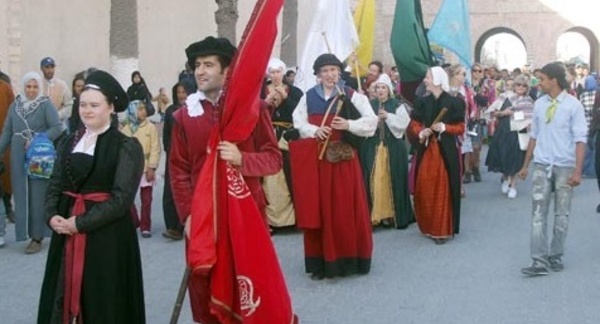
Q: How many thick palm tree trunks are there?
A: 3